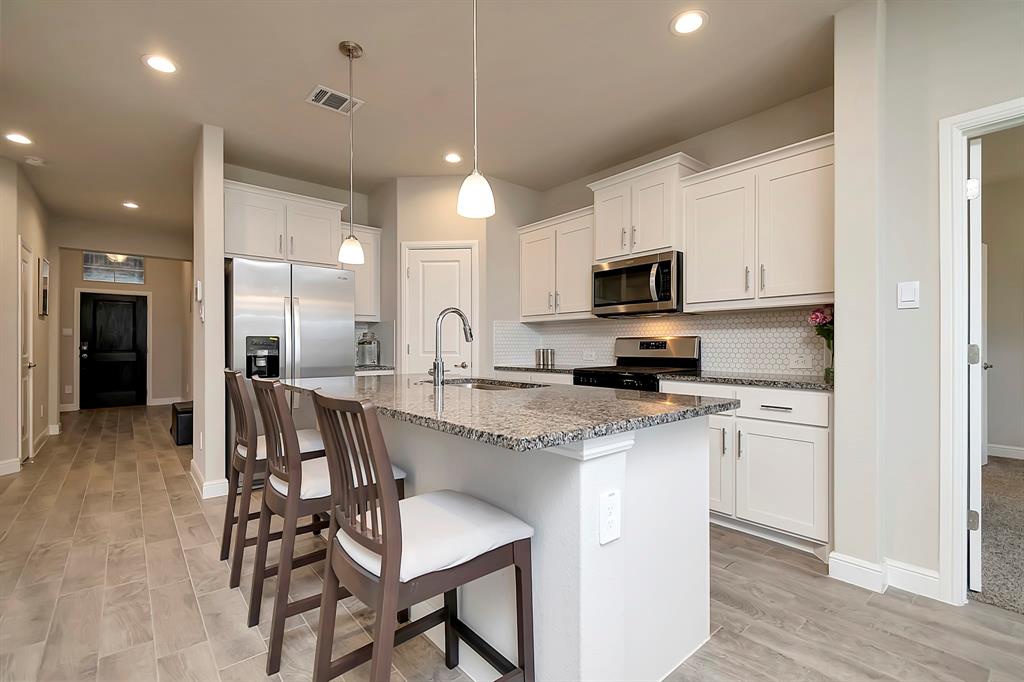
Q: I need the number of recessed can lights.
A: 5